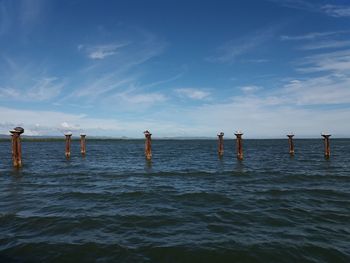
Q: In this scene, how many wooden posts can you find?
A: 8